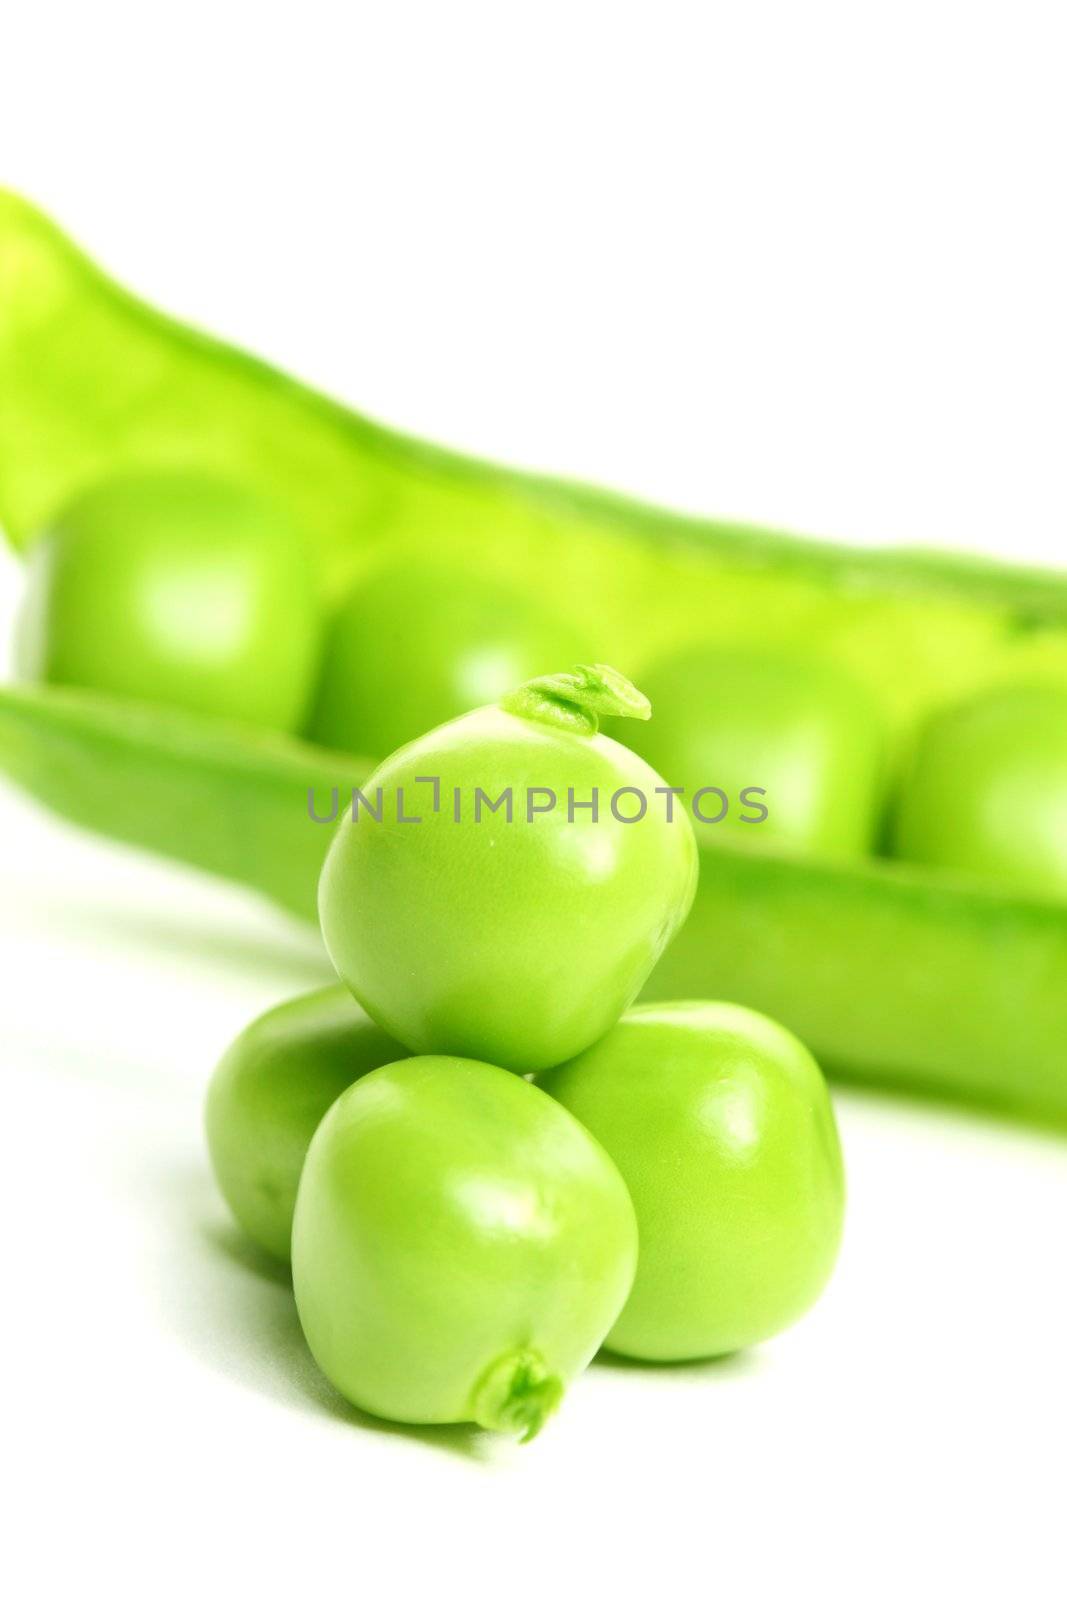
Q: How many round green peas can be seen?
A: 8